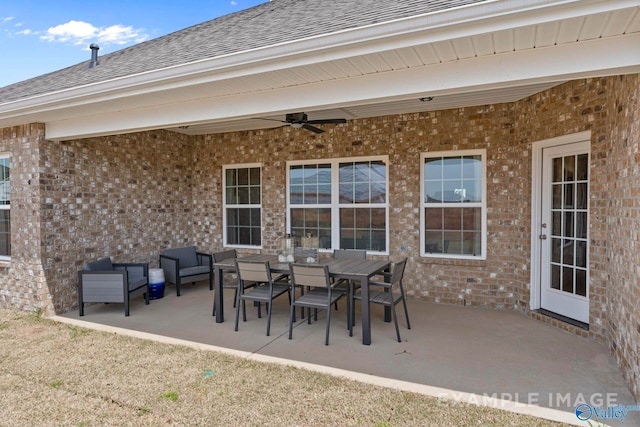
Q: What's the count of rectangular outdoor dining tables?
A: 1